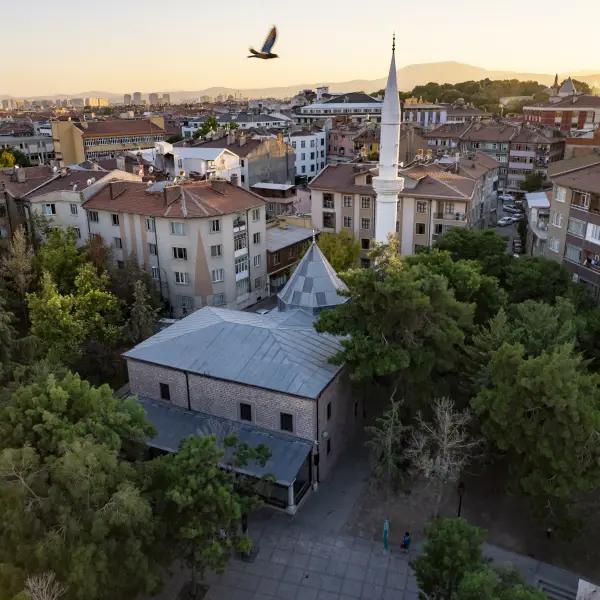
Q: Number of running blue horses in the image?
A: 0